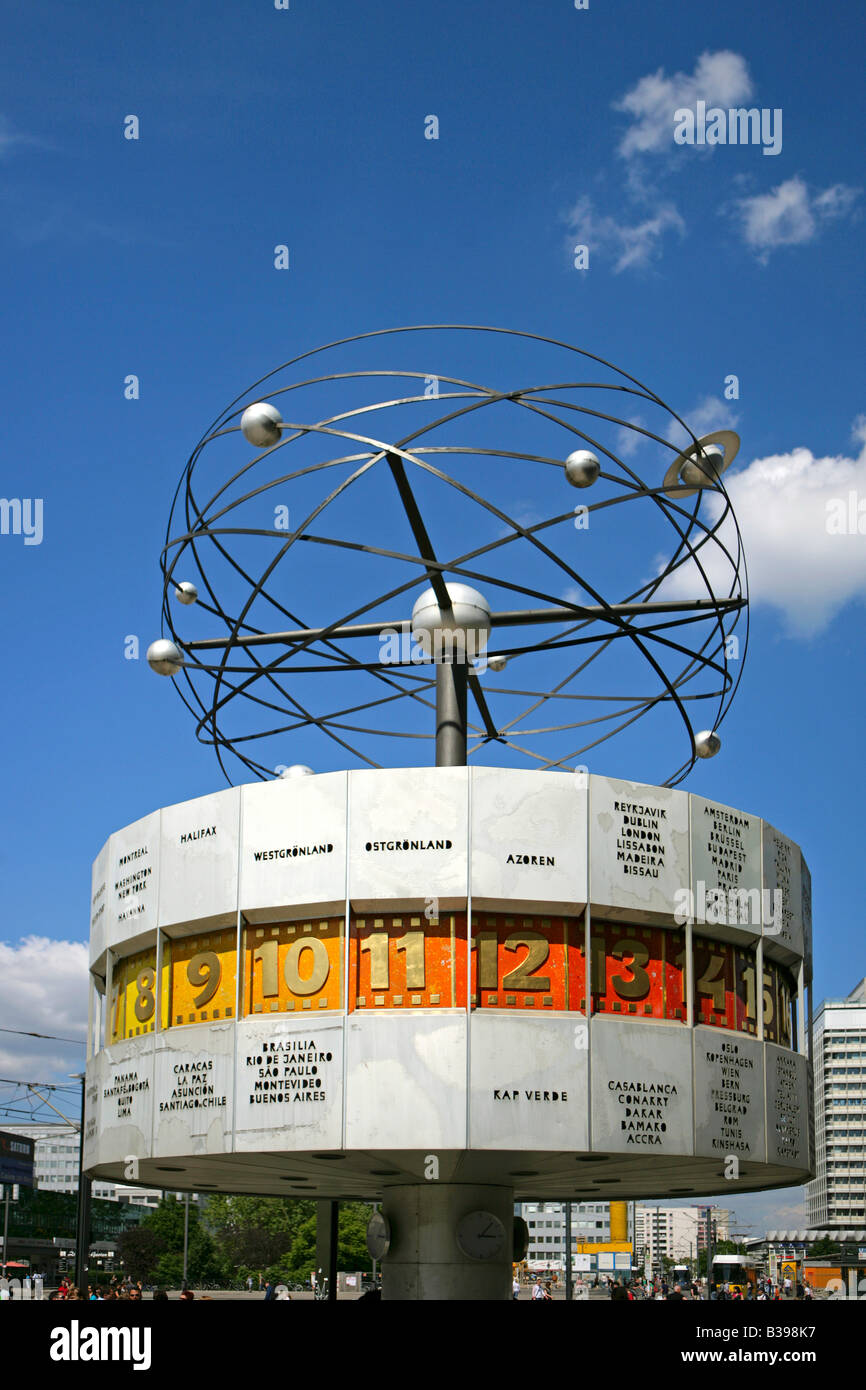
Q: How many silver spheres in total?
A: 9